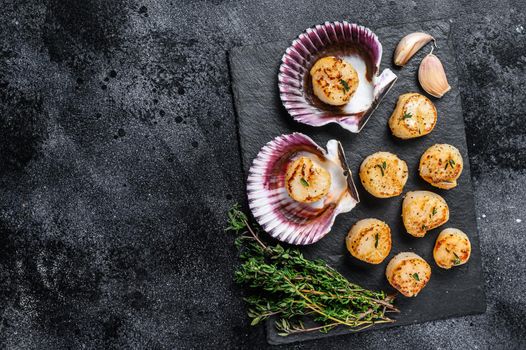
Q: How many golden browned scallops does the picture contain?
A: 9